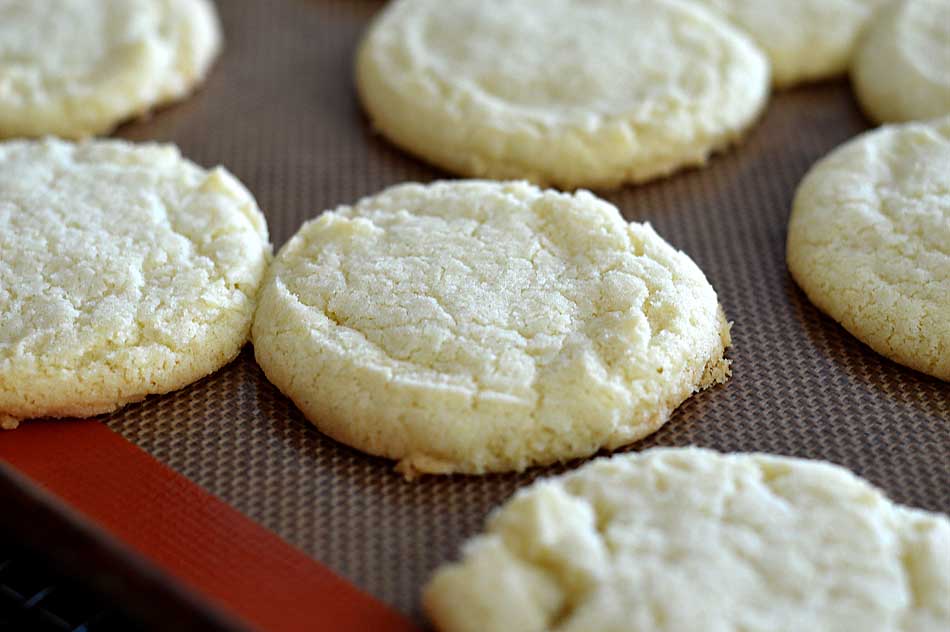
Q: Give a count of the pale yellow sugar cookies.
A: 8